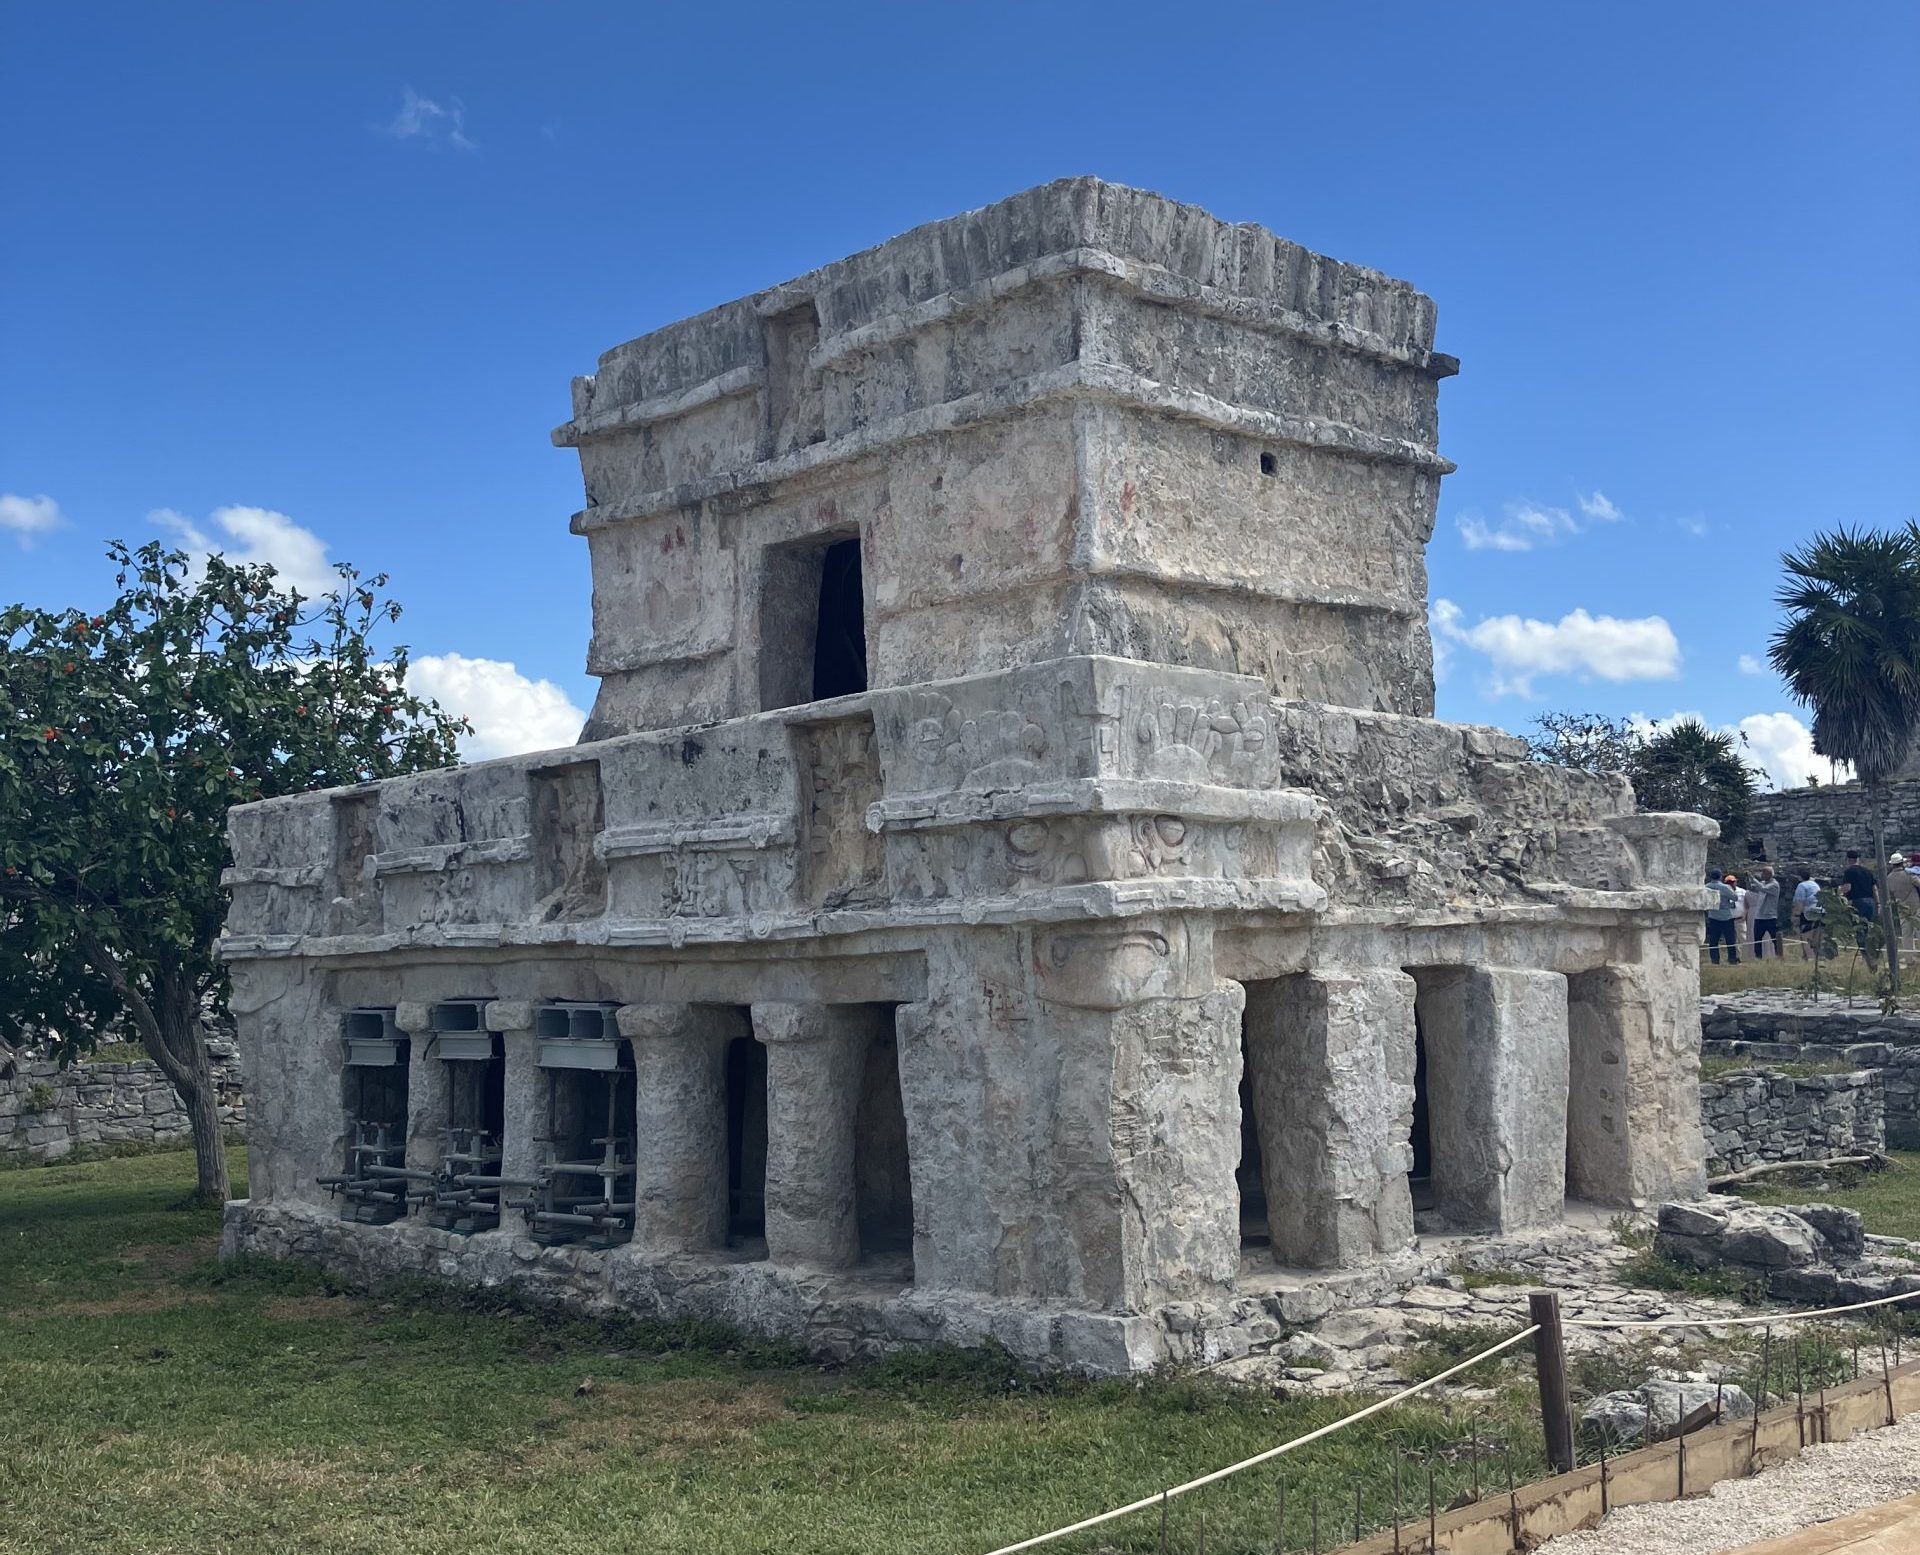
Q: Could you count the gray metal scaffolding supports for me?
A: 3